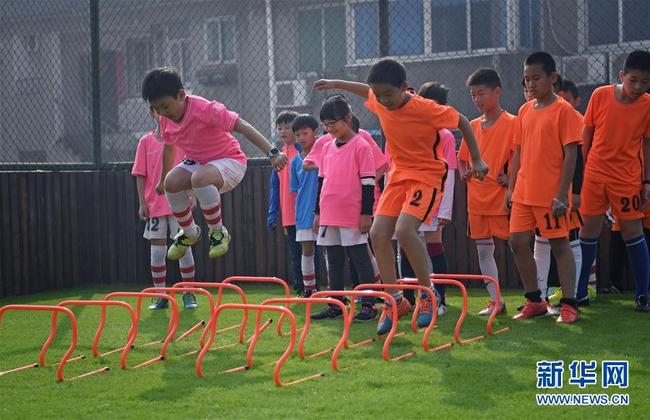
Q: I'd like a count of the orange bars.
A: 12